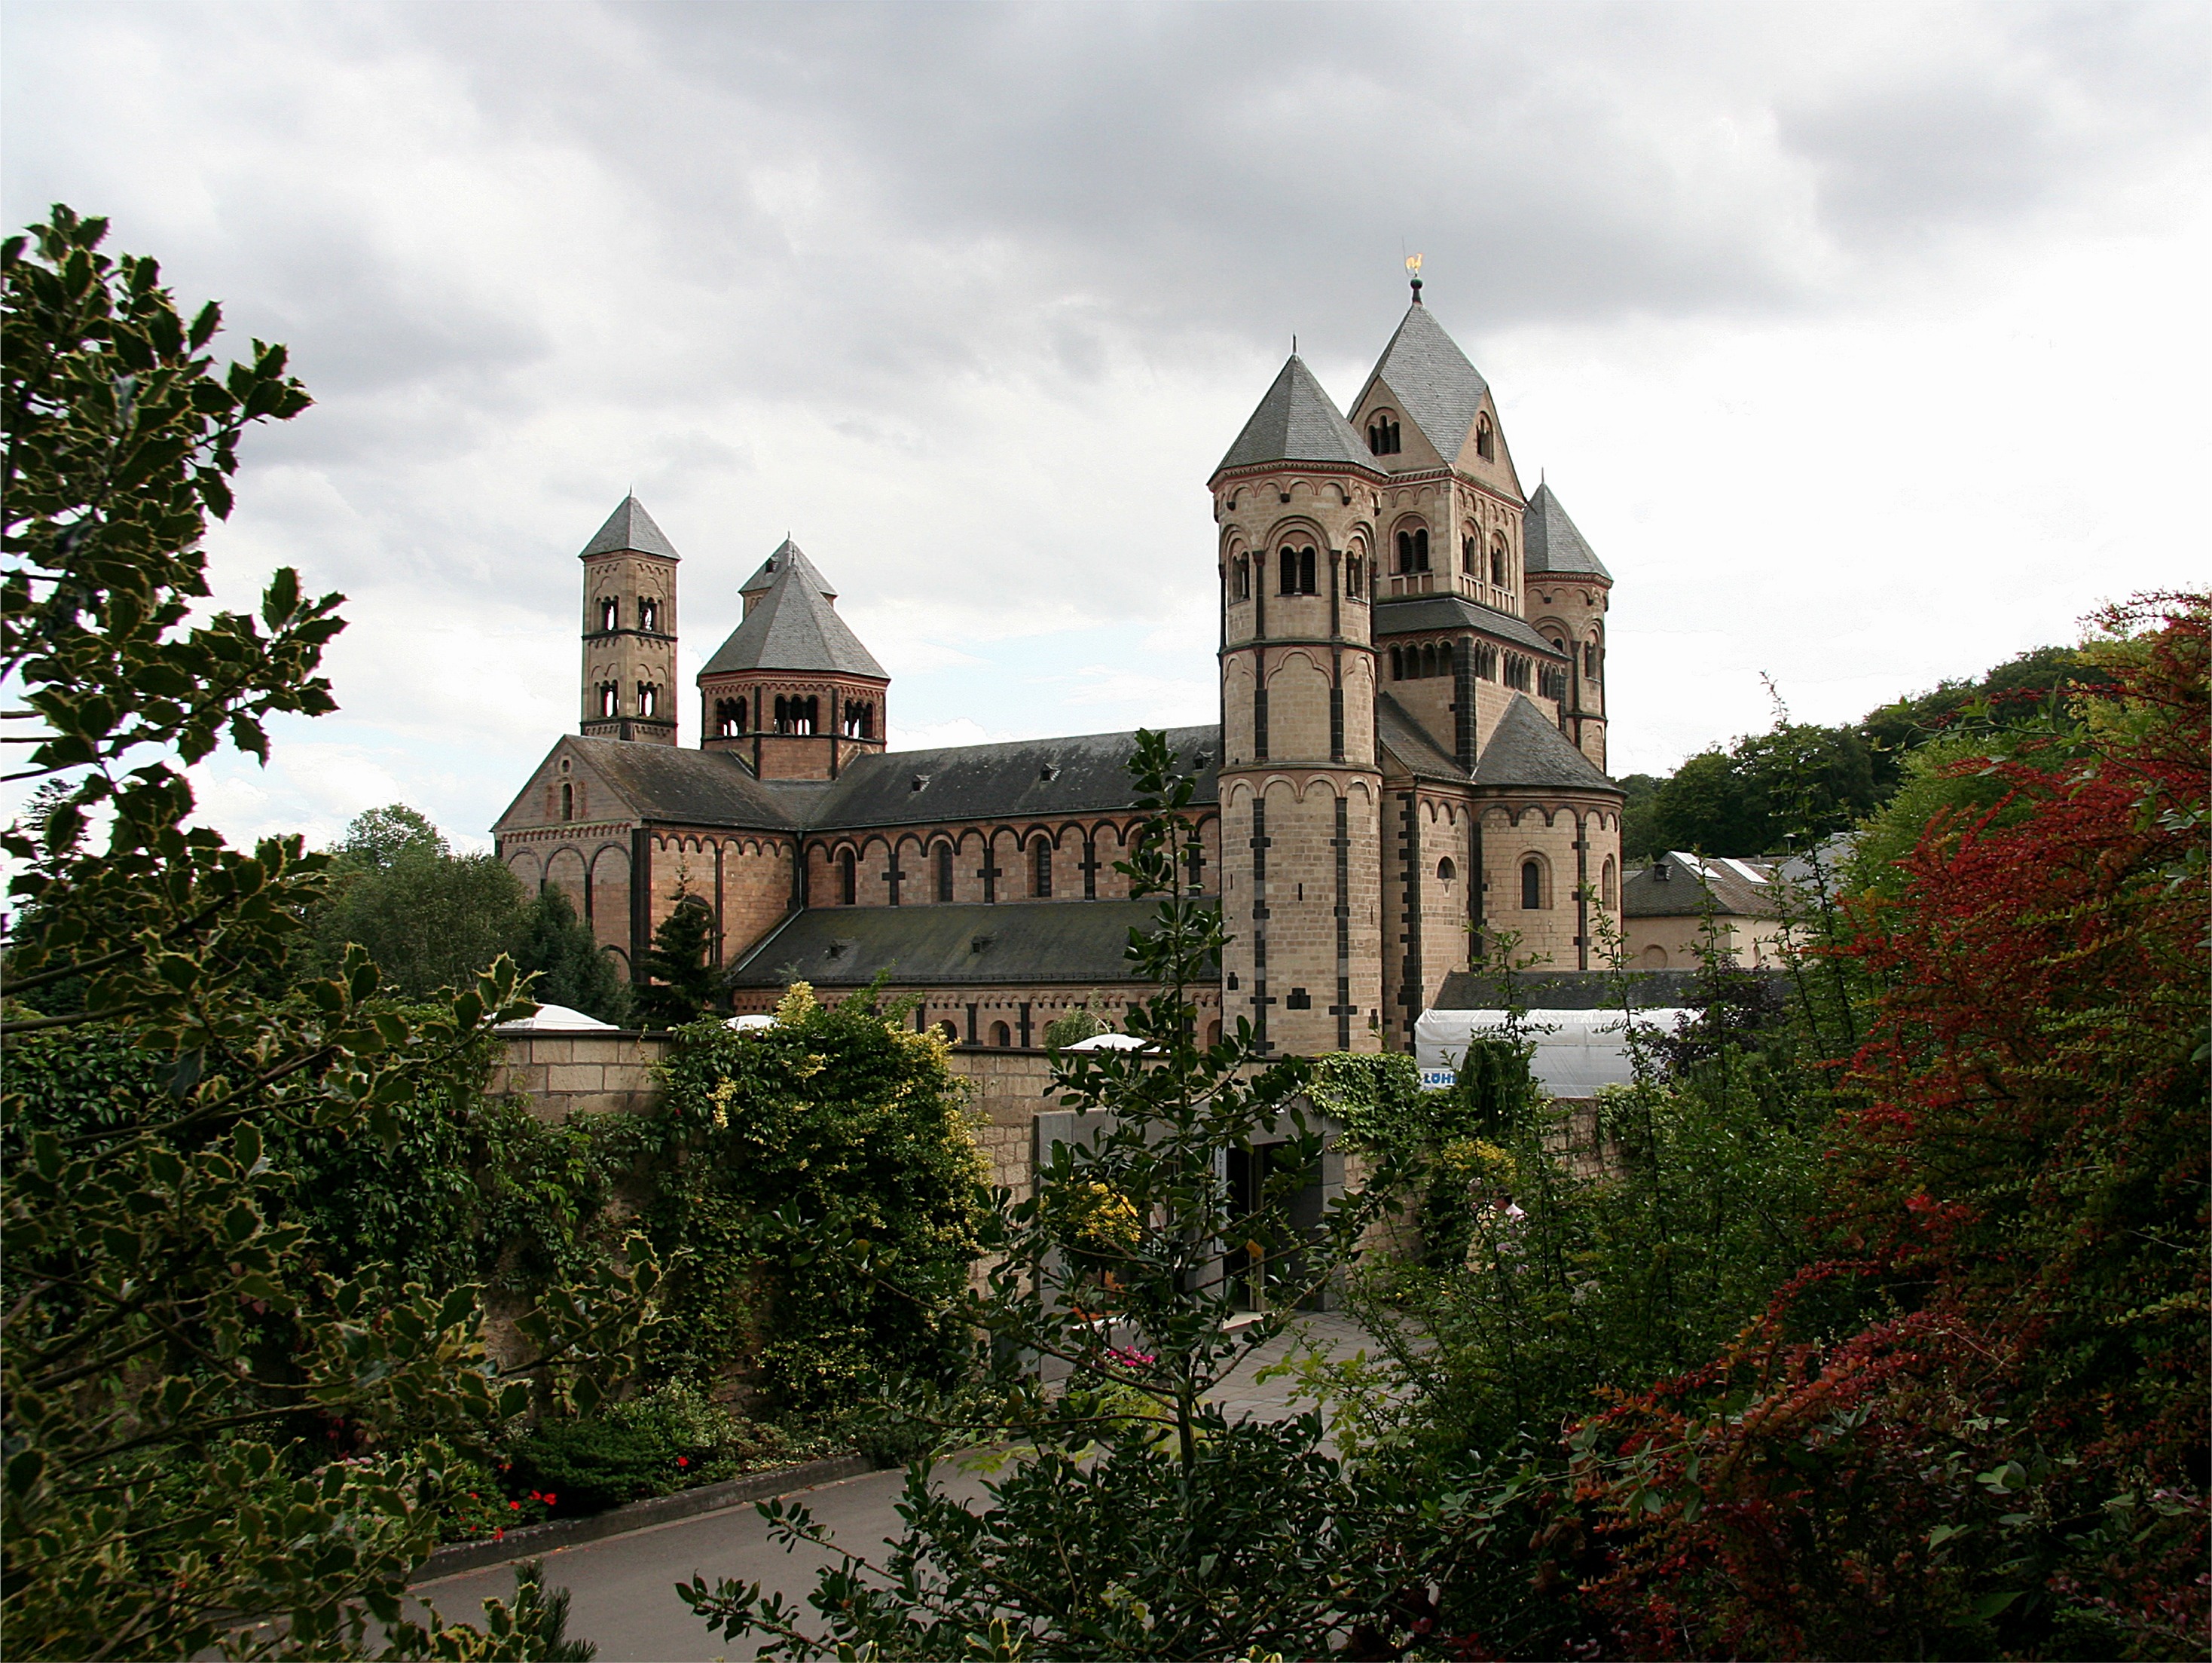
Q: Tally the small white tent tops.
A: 3